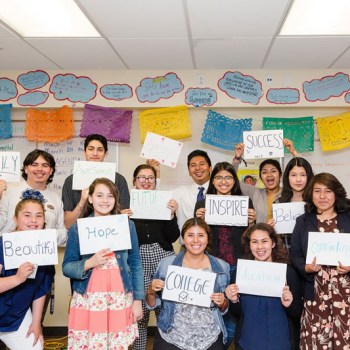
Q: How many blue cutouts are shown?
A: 11